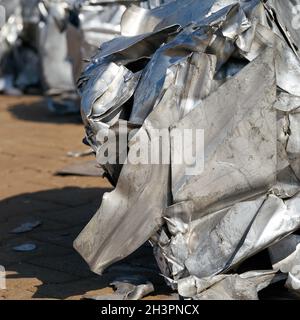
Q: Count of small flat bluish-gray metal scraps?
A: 2